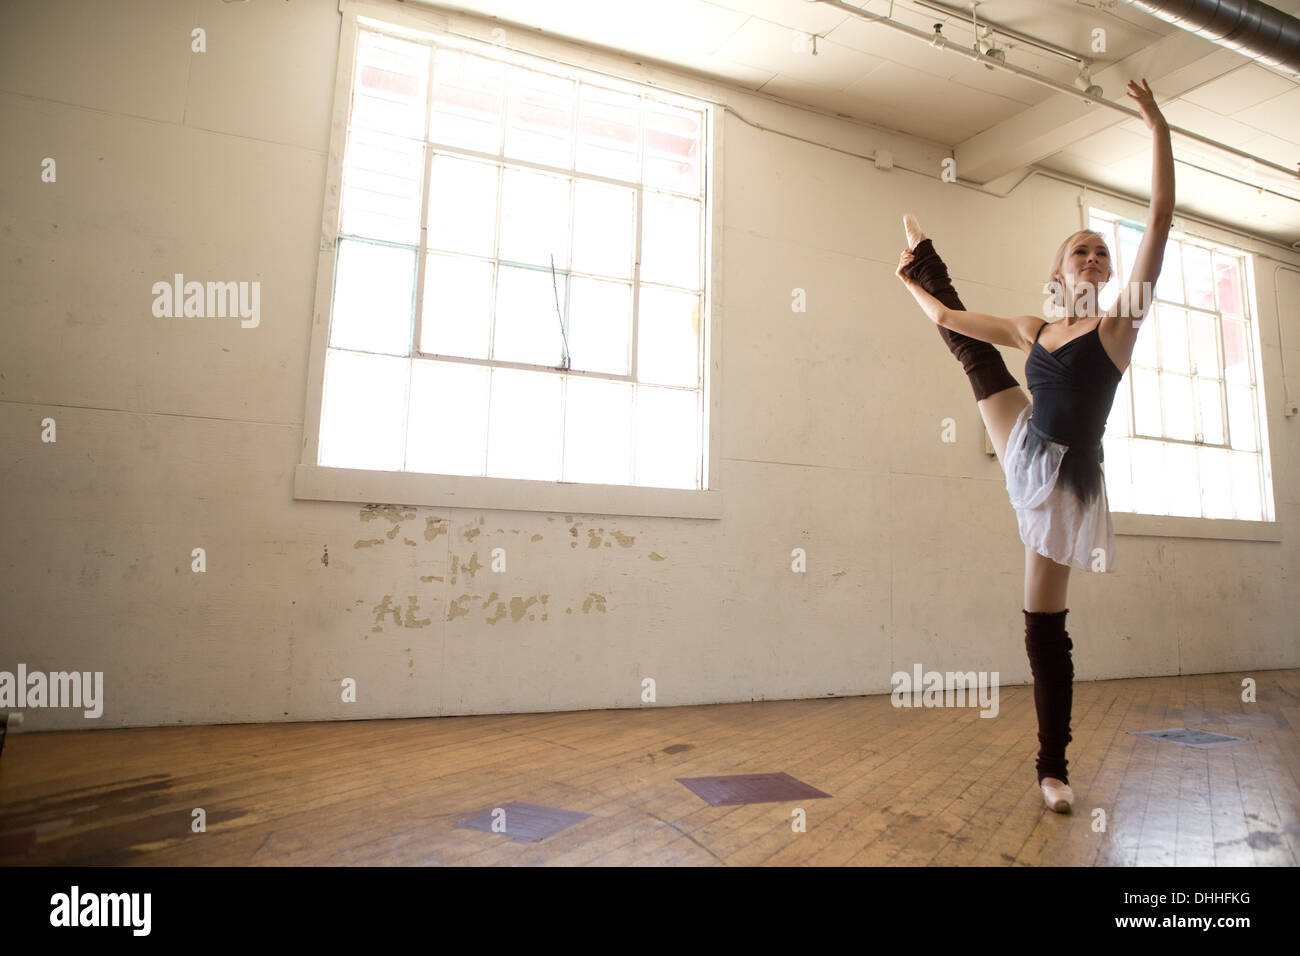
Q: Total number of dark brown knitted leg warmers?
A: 2